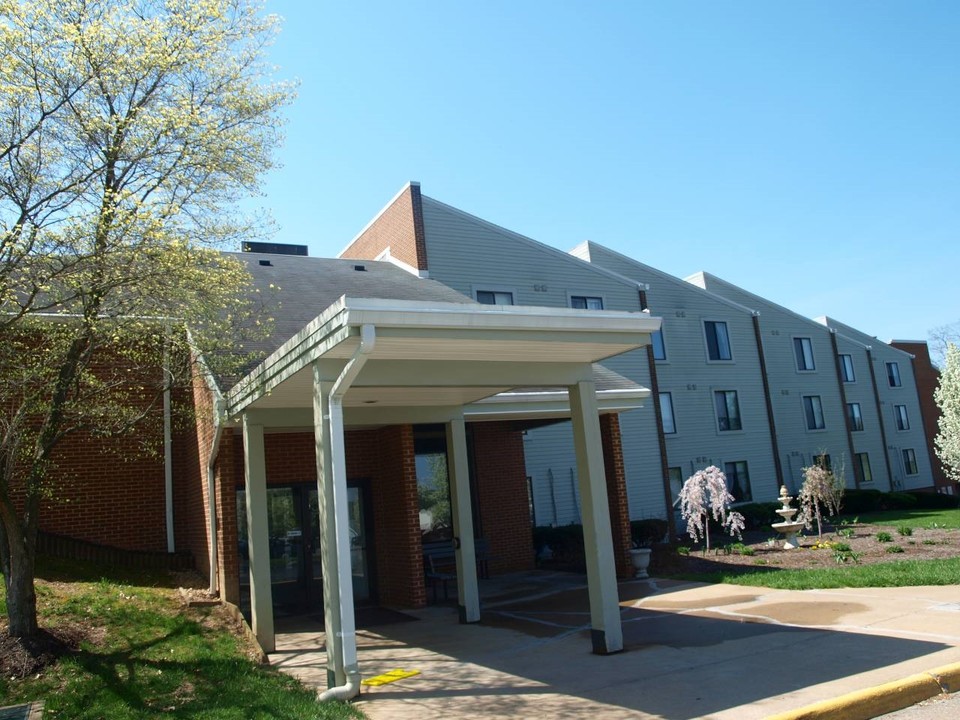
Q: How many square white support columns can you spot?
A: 4